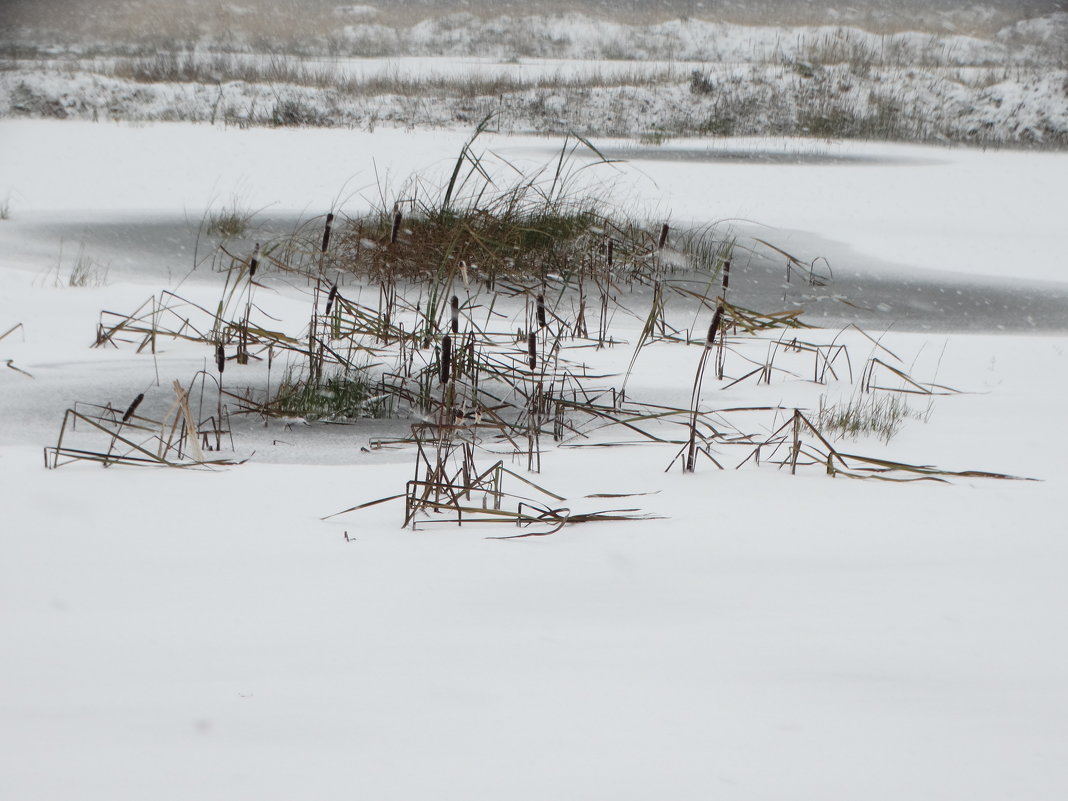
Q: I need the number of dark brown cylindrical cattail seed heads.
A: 14